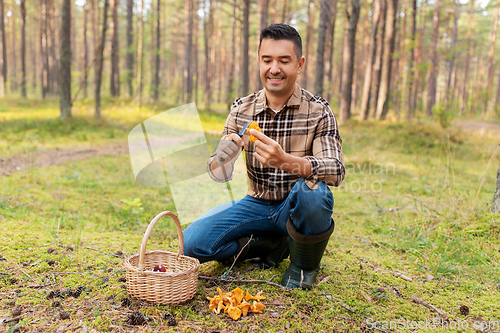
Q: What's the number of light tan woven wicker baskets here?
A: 1